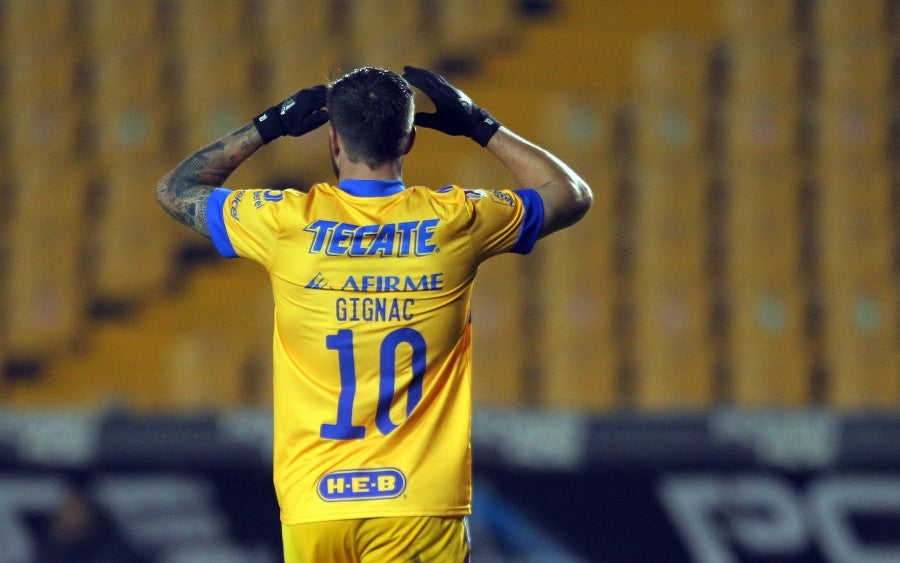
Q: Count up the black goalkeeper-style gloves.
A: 2